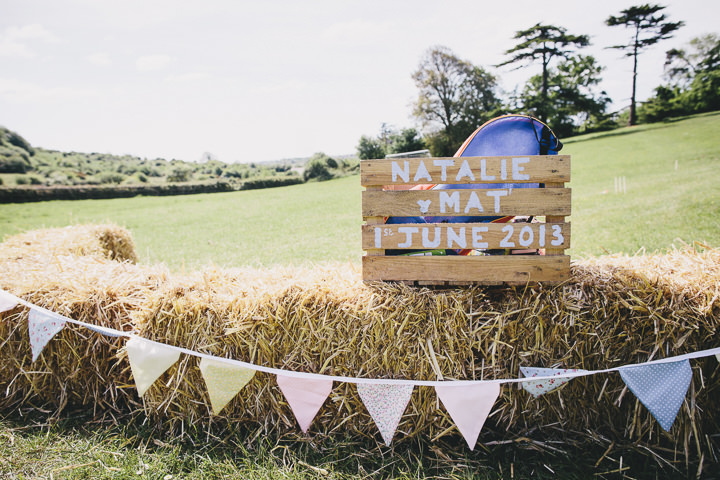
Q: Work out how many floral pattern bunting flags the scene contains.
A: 3